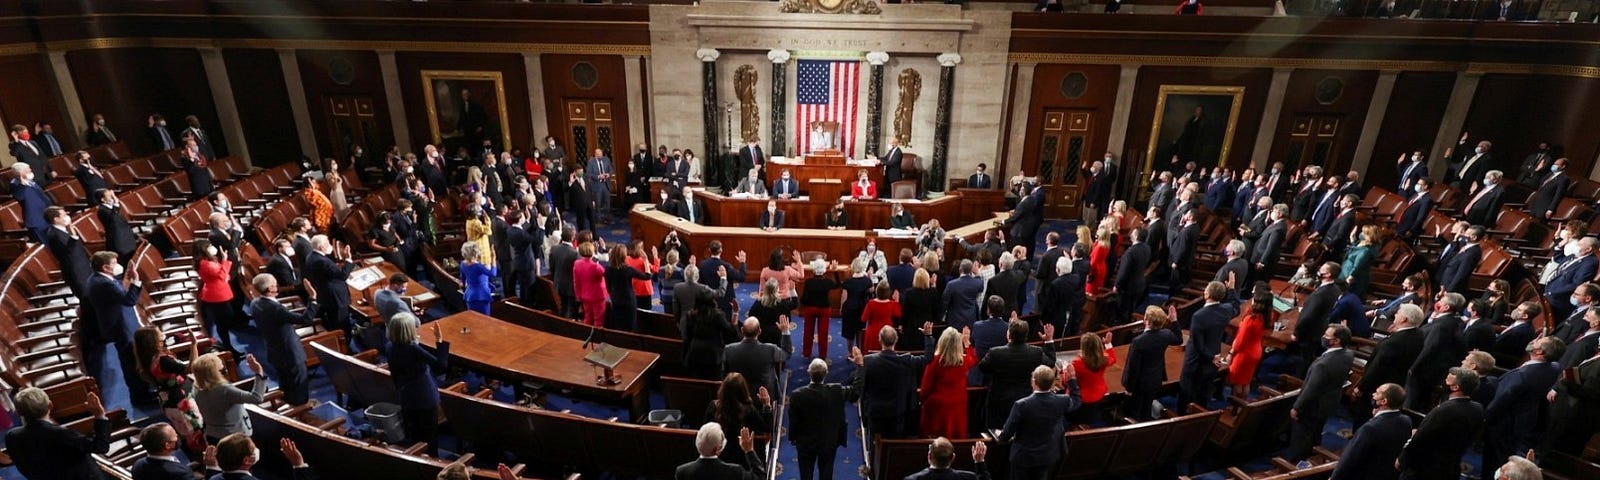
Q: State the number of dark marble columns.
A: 4